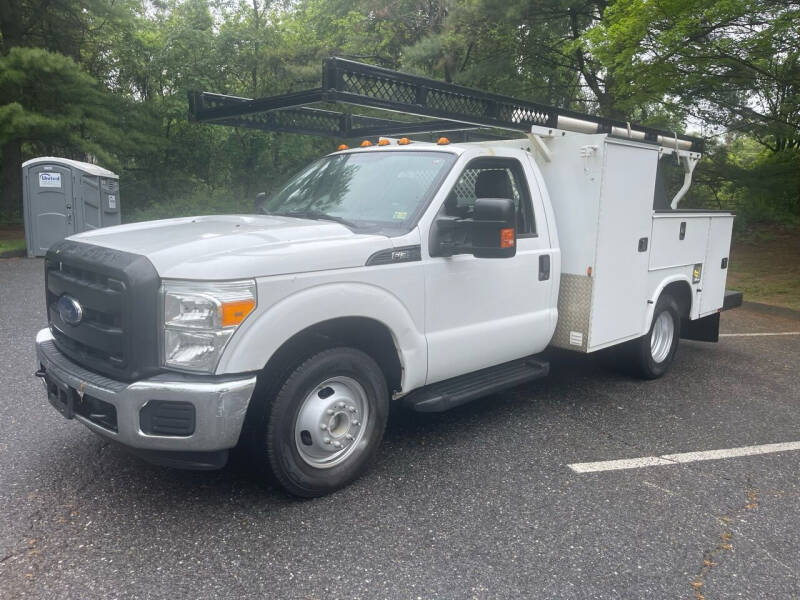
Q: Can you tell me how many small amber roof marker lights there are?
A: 5